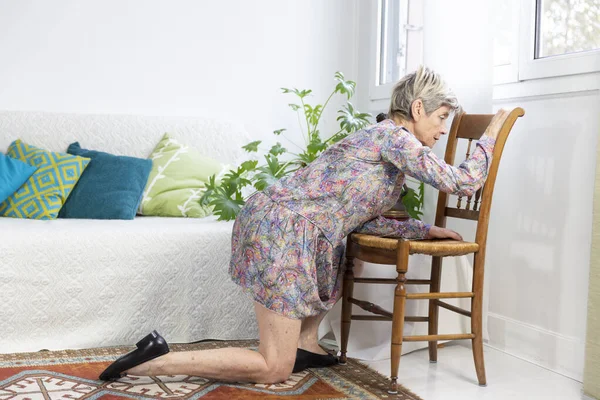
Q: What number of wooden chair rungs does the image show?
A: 6